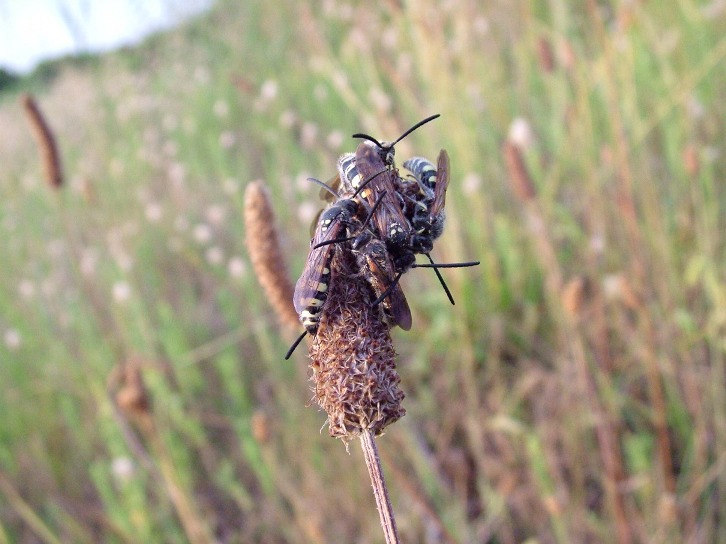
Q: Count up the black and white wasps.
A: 5